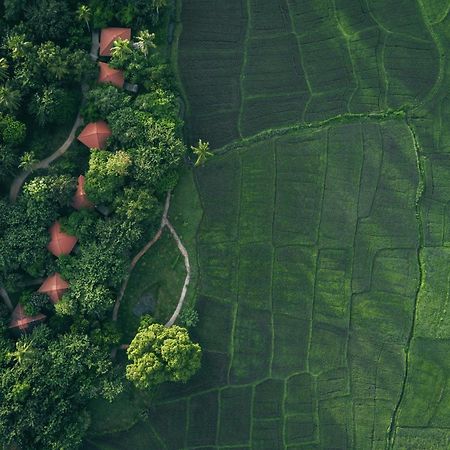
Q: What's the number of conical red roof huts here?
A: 7